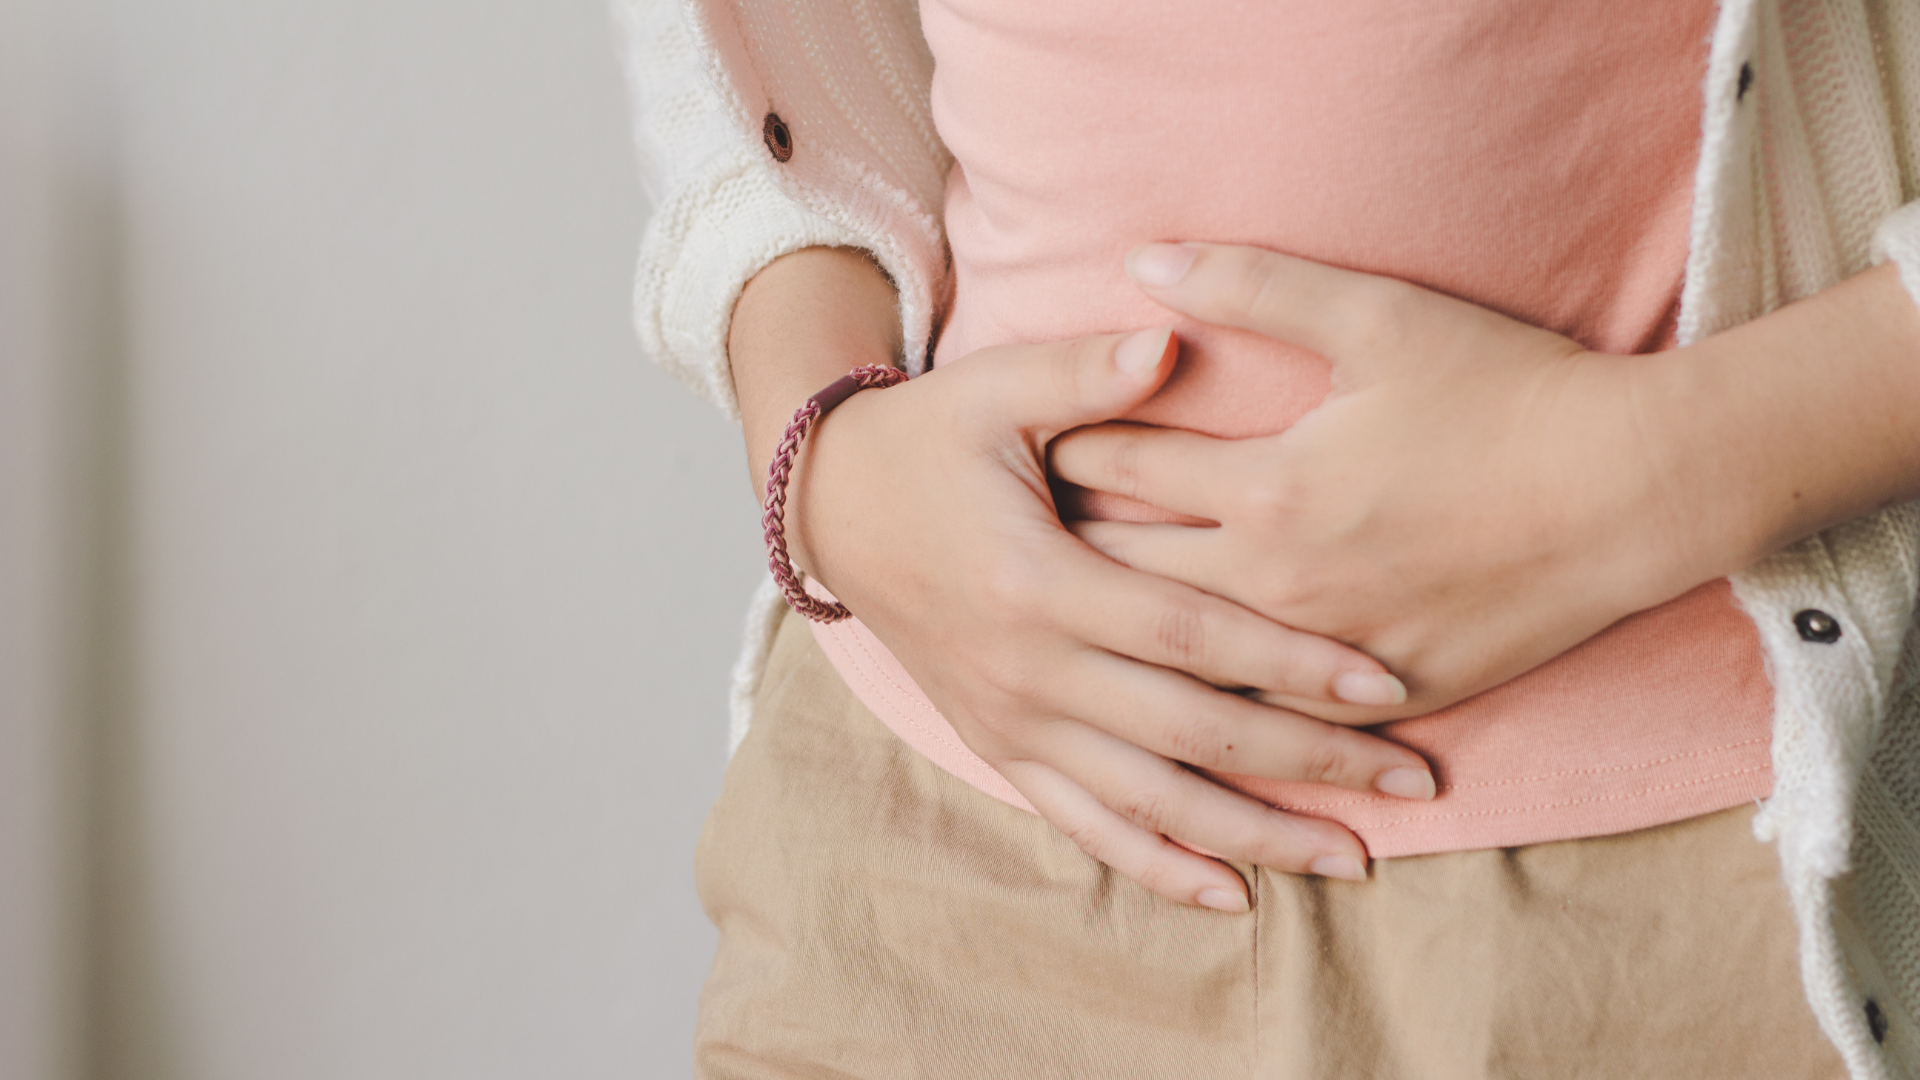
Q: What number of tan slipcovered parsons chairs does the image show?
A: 0